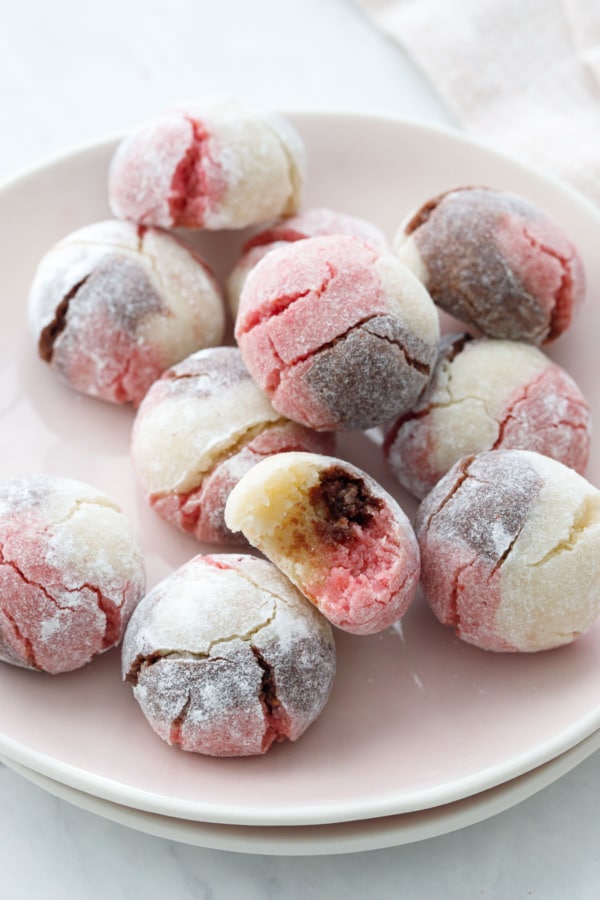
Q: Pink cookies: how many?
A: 11